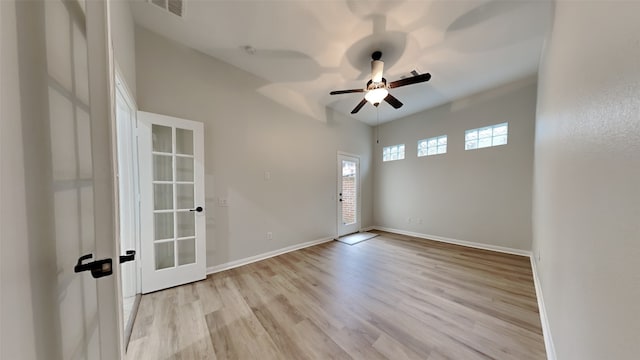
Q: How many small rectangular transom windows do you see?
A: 3